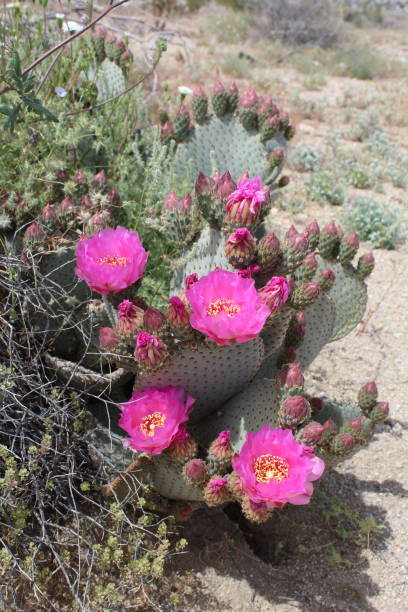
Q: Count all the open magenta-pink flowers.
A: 4